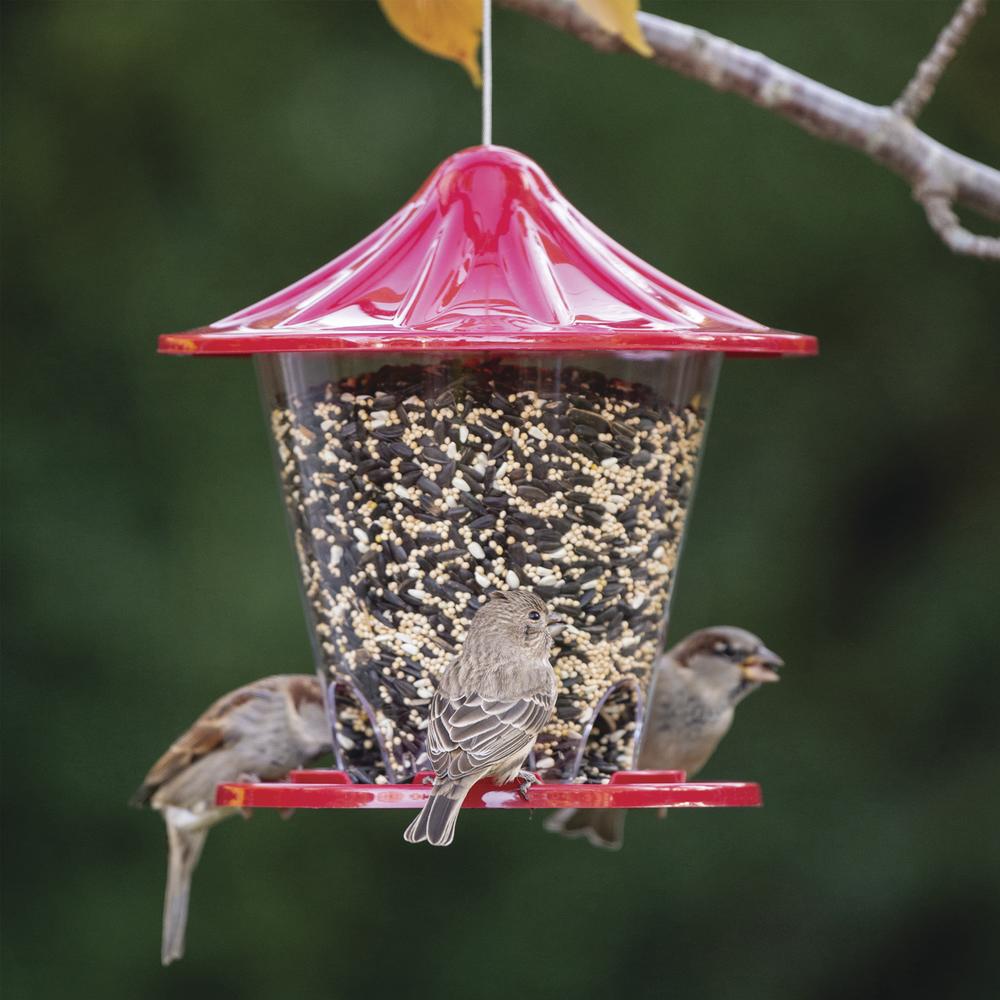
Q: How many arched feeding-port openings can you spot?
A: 2